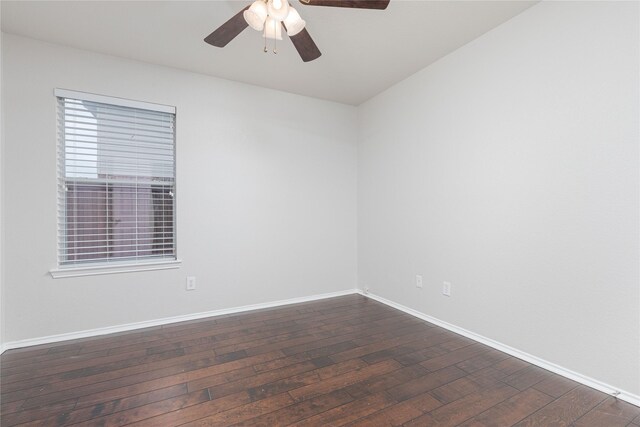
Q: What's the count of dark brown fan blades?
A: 3